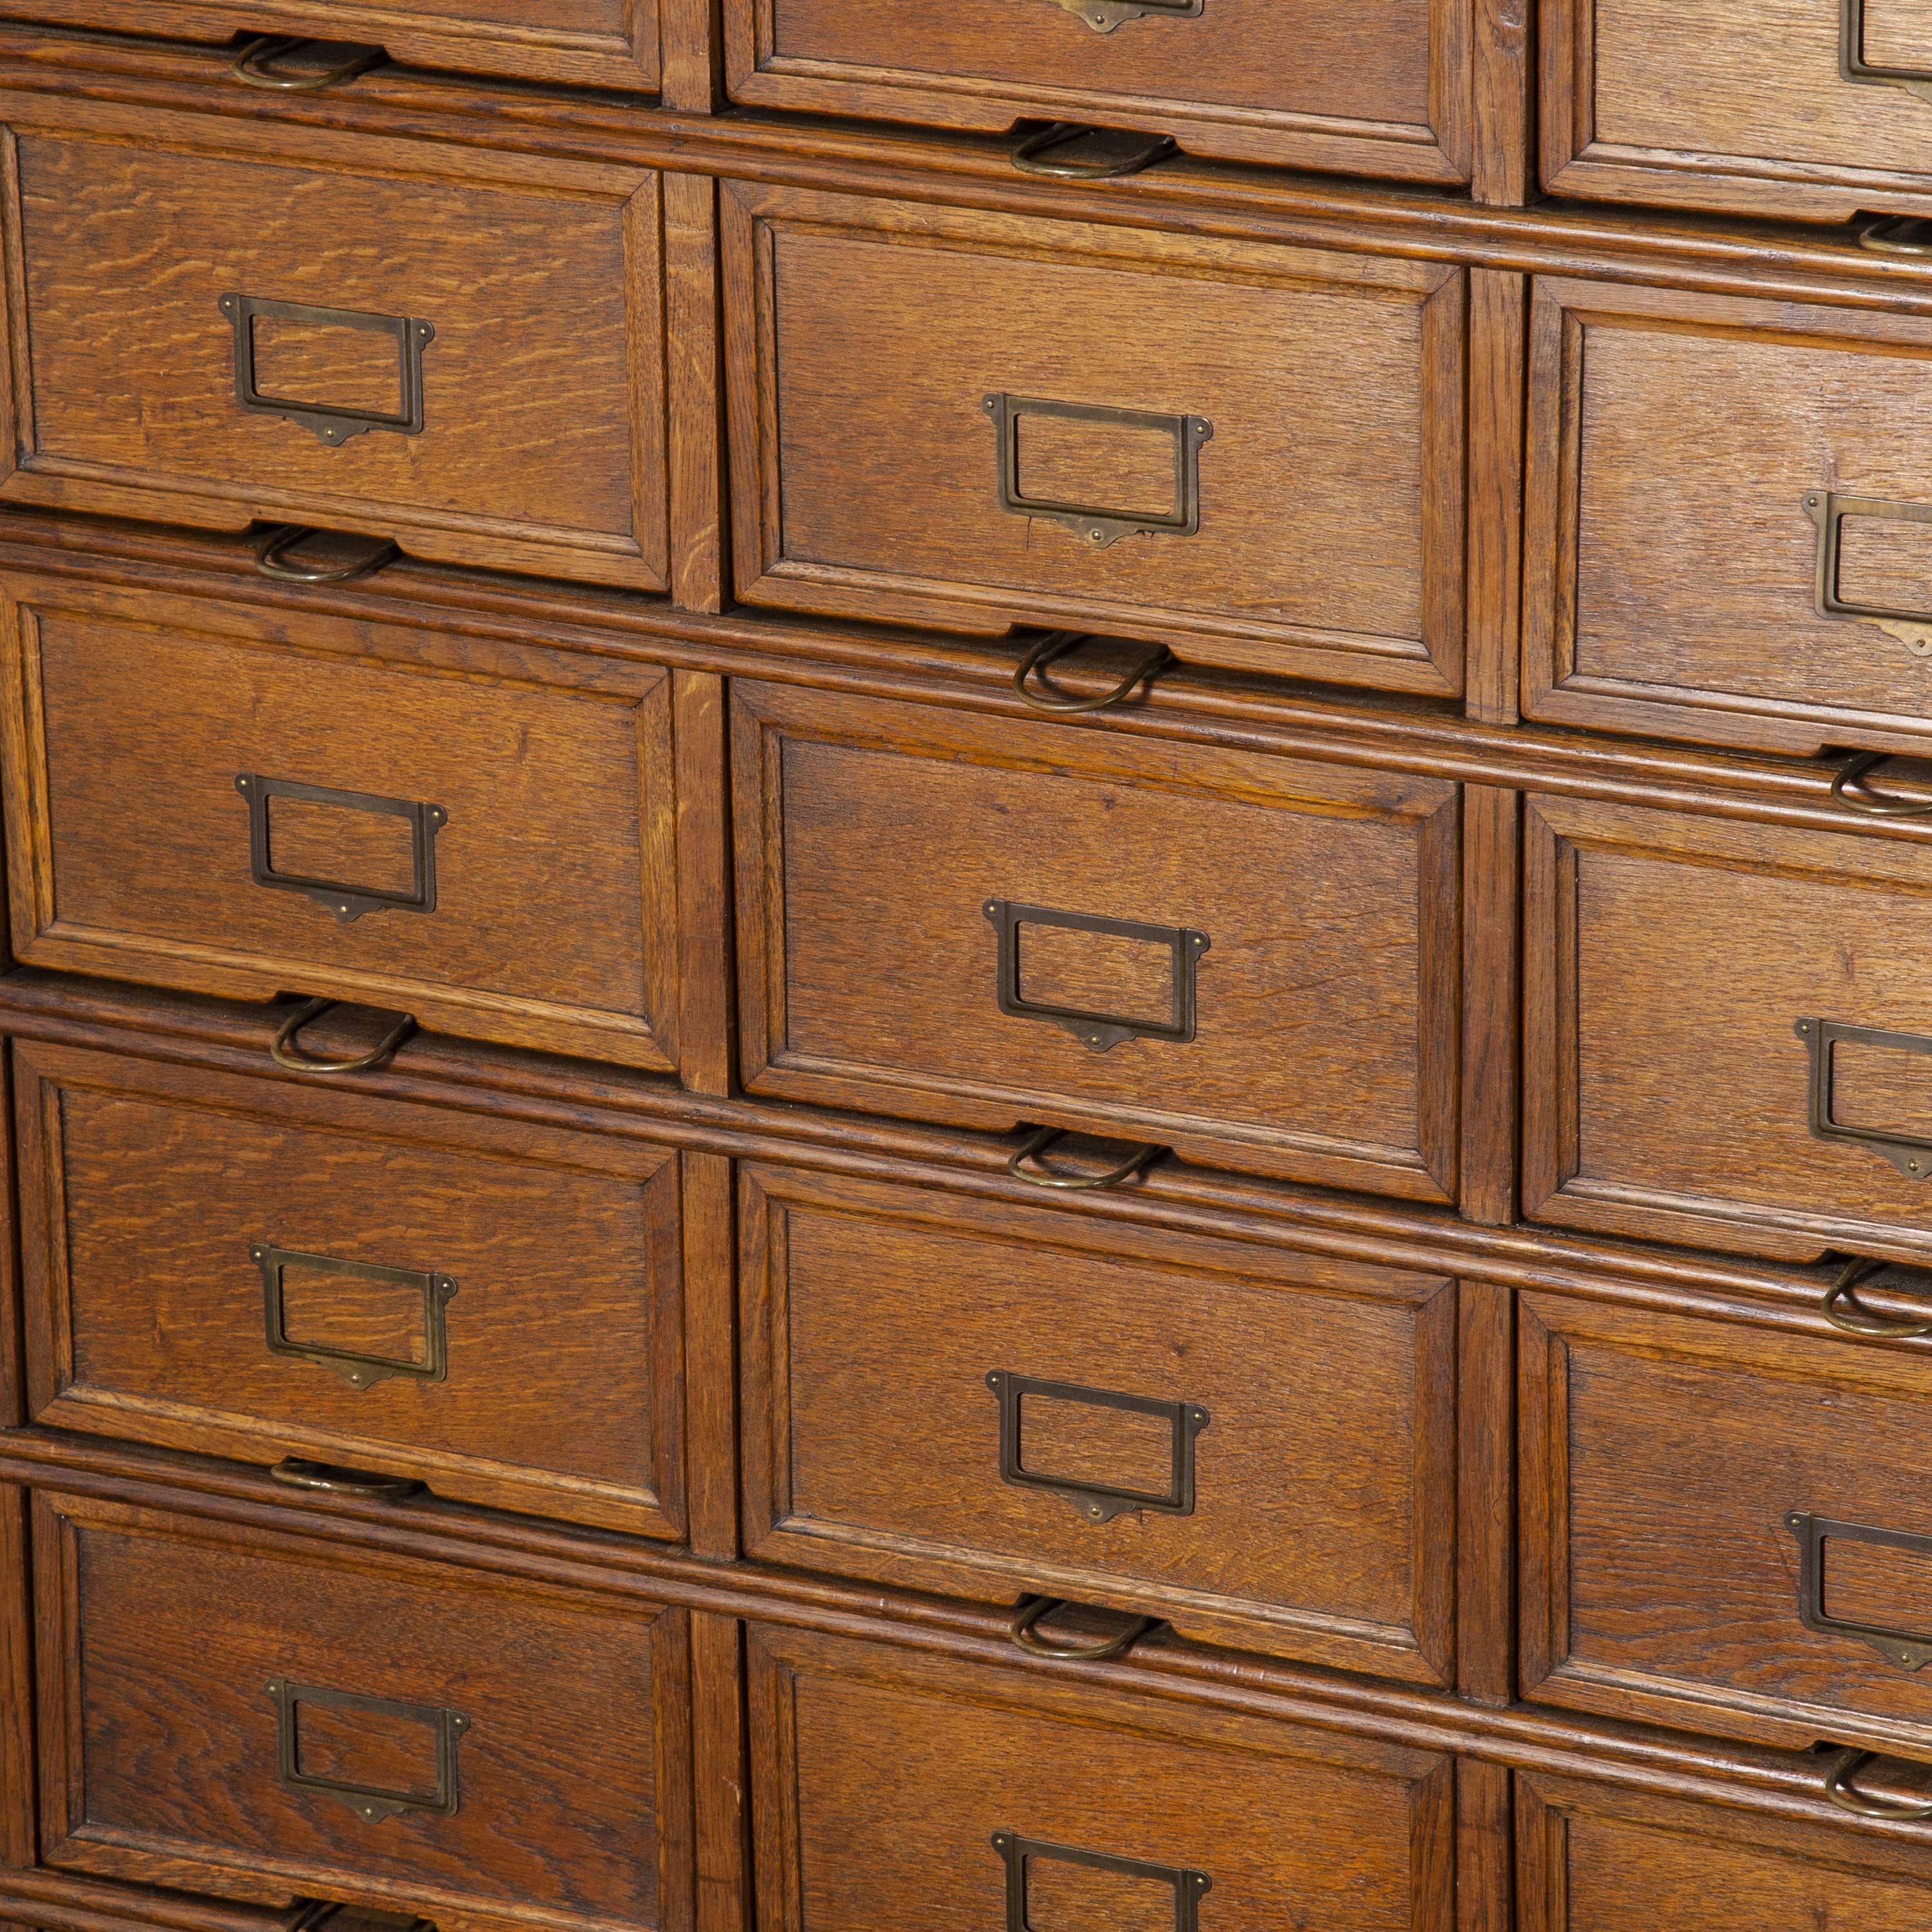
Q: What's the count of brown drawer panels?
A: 15